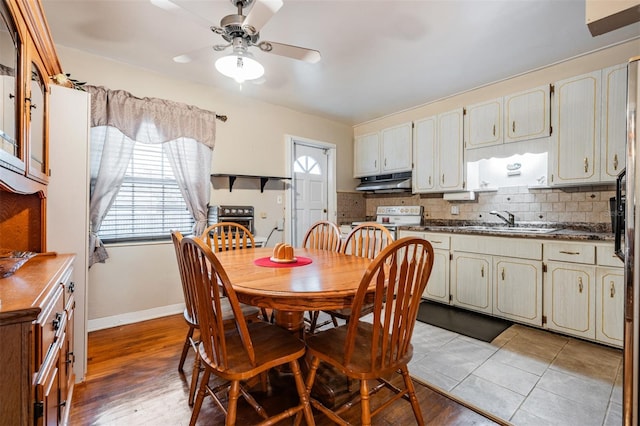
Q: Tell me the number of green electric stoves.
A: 0